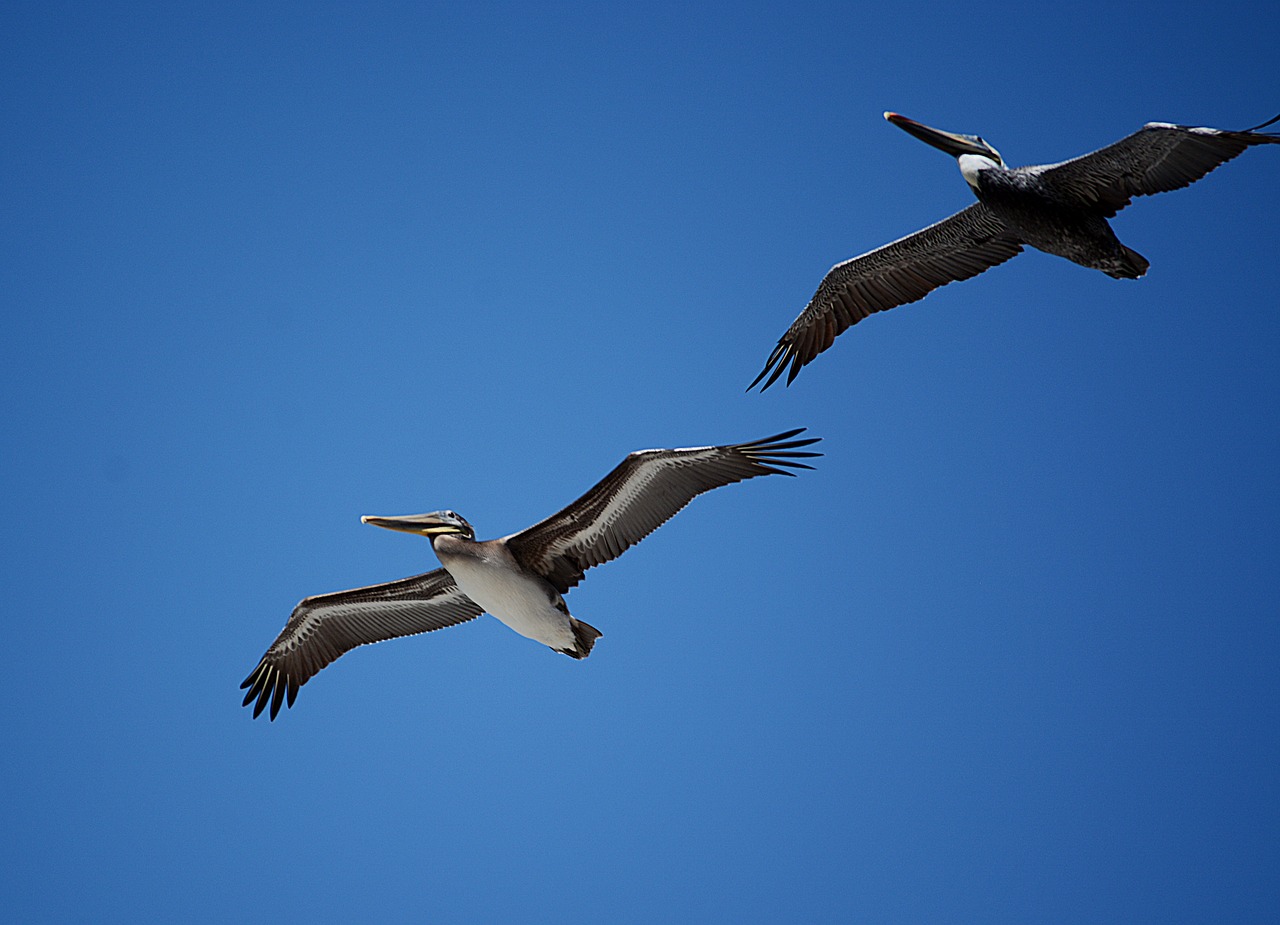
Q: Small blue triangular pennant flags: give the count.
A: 0